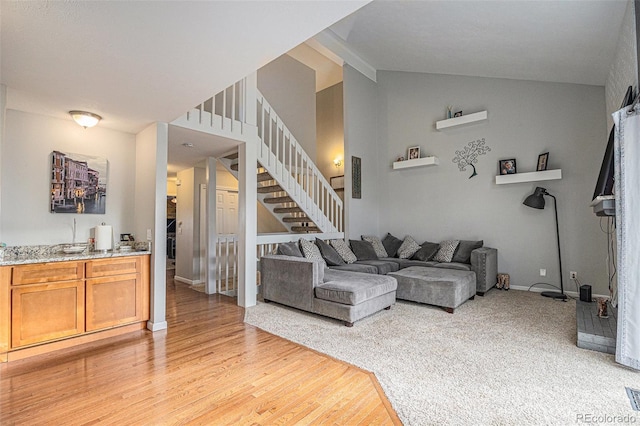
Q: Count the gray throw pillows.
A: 6